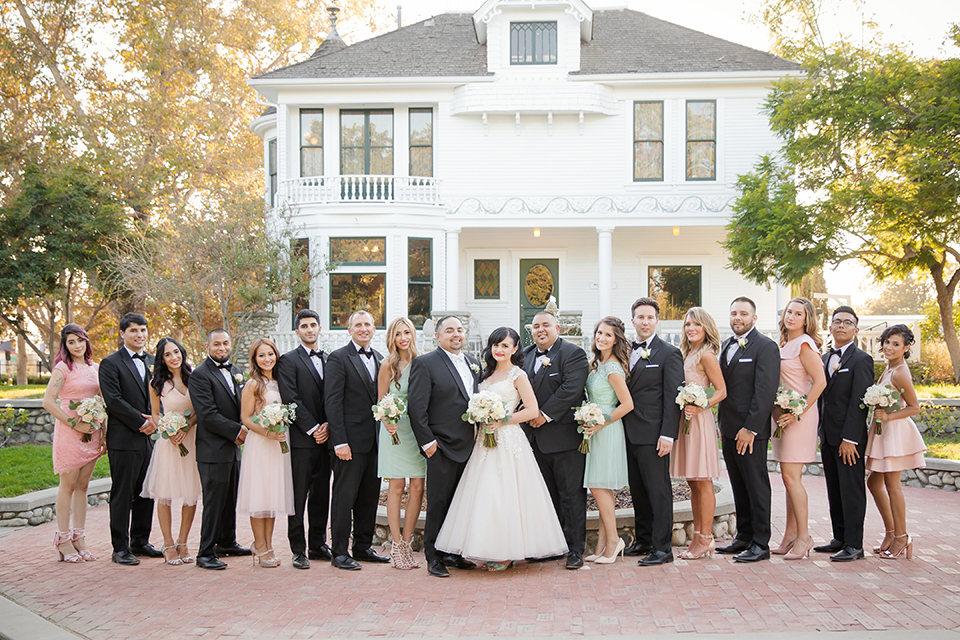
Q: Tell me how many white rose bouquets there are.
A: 9